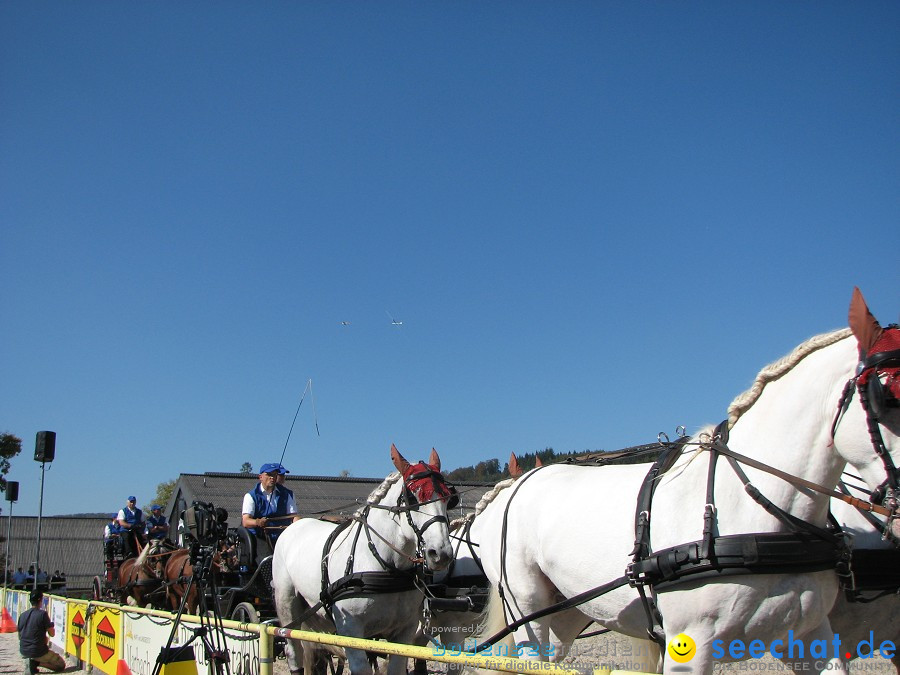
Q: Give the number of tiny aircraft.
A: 2